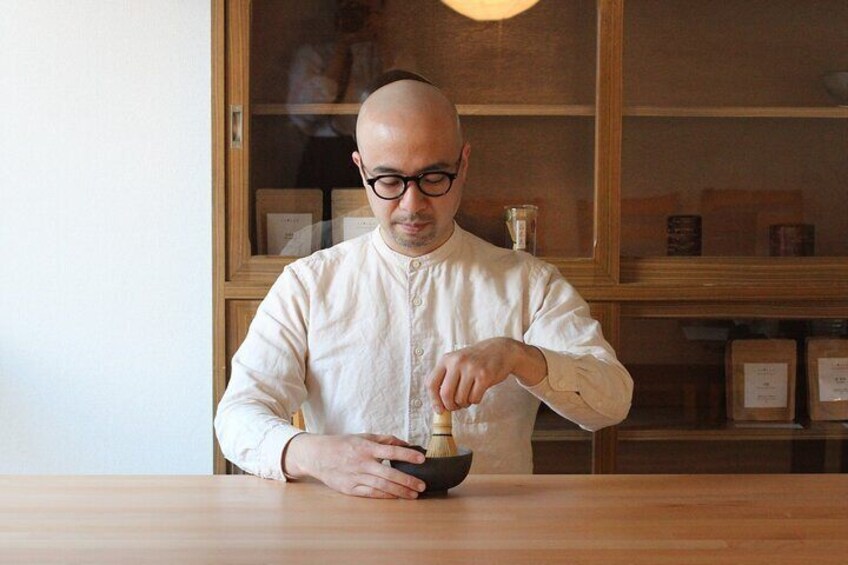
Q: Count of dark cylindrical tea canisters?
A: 2